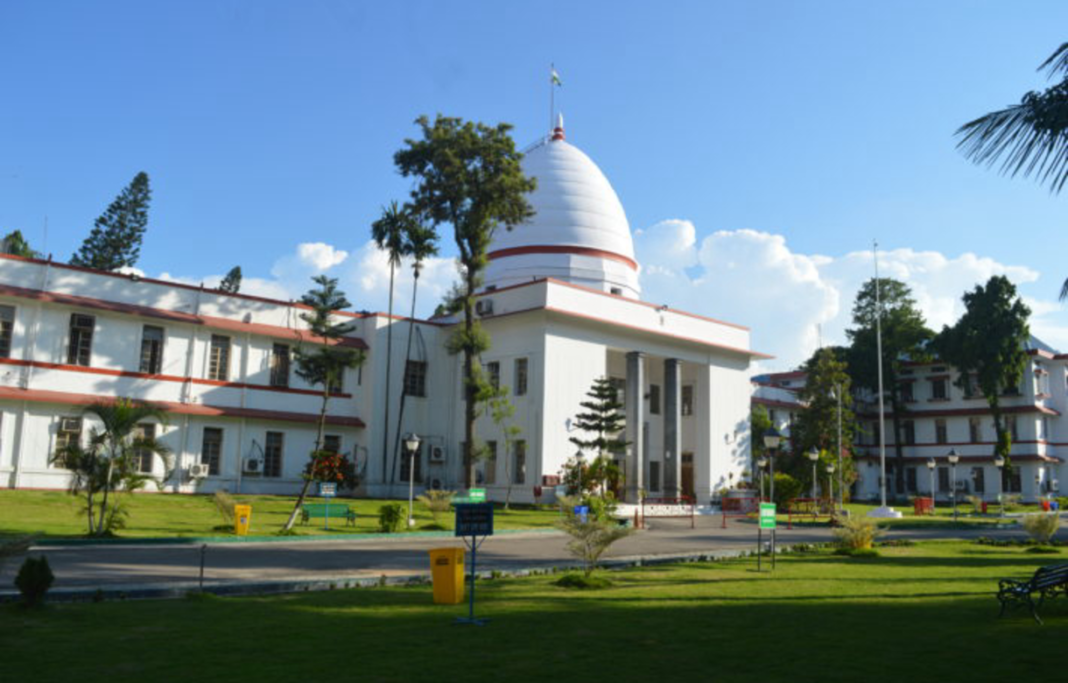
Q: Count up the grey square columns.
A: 2